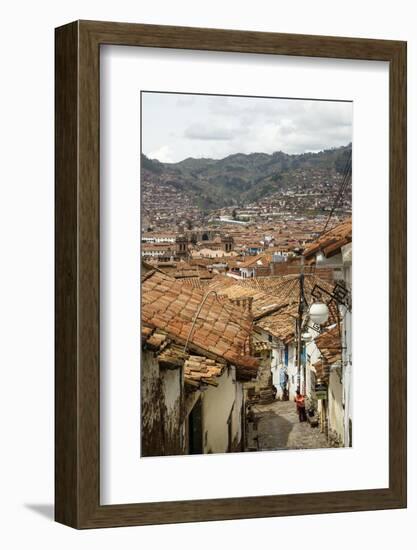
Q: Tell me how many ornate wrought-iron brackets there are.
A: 2